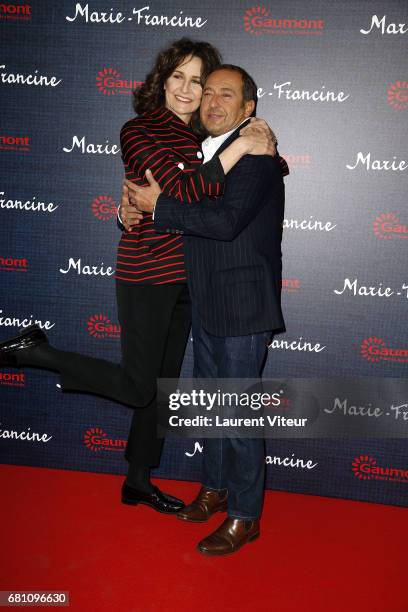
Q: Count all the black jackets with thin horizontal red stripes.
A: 1